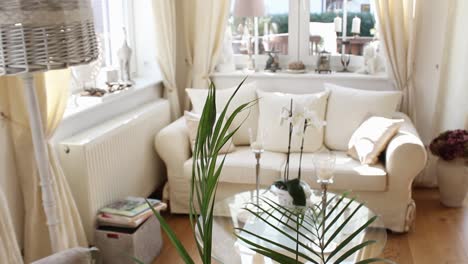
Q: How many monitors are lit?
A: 0